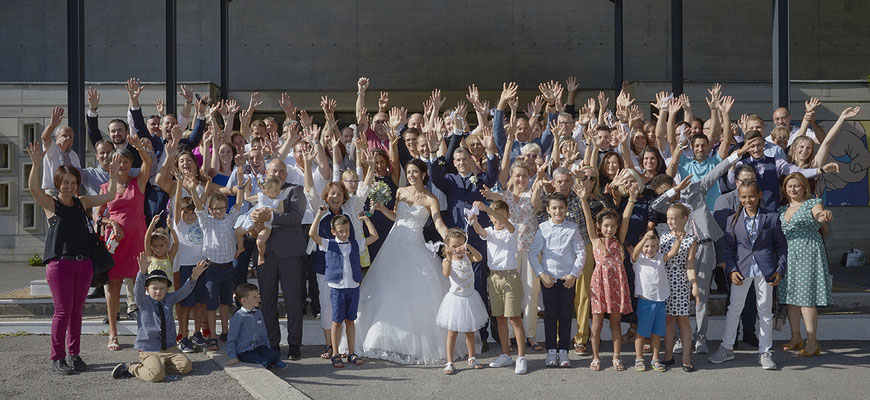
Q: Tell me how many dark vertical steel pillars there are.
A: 6